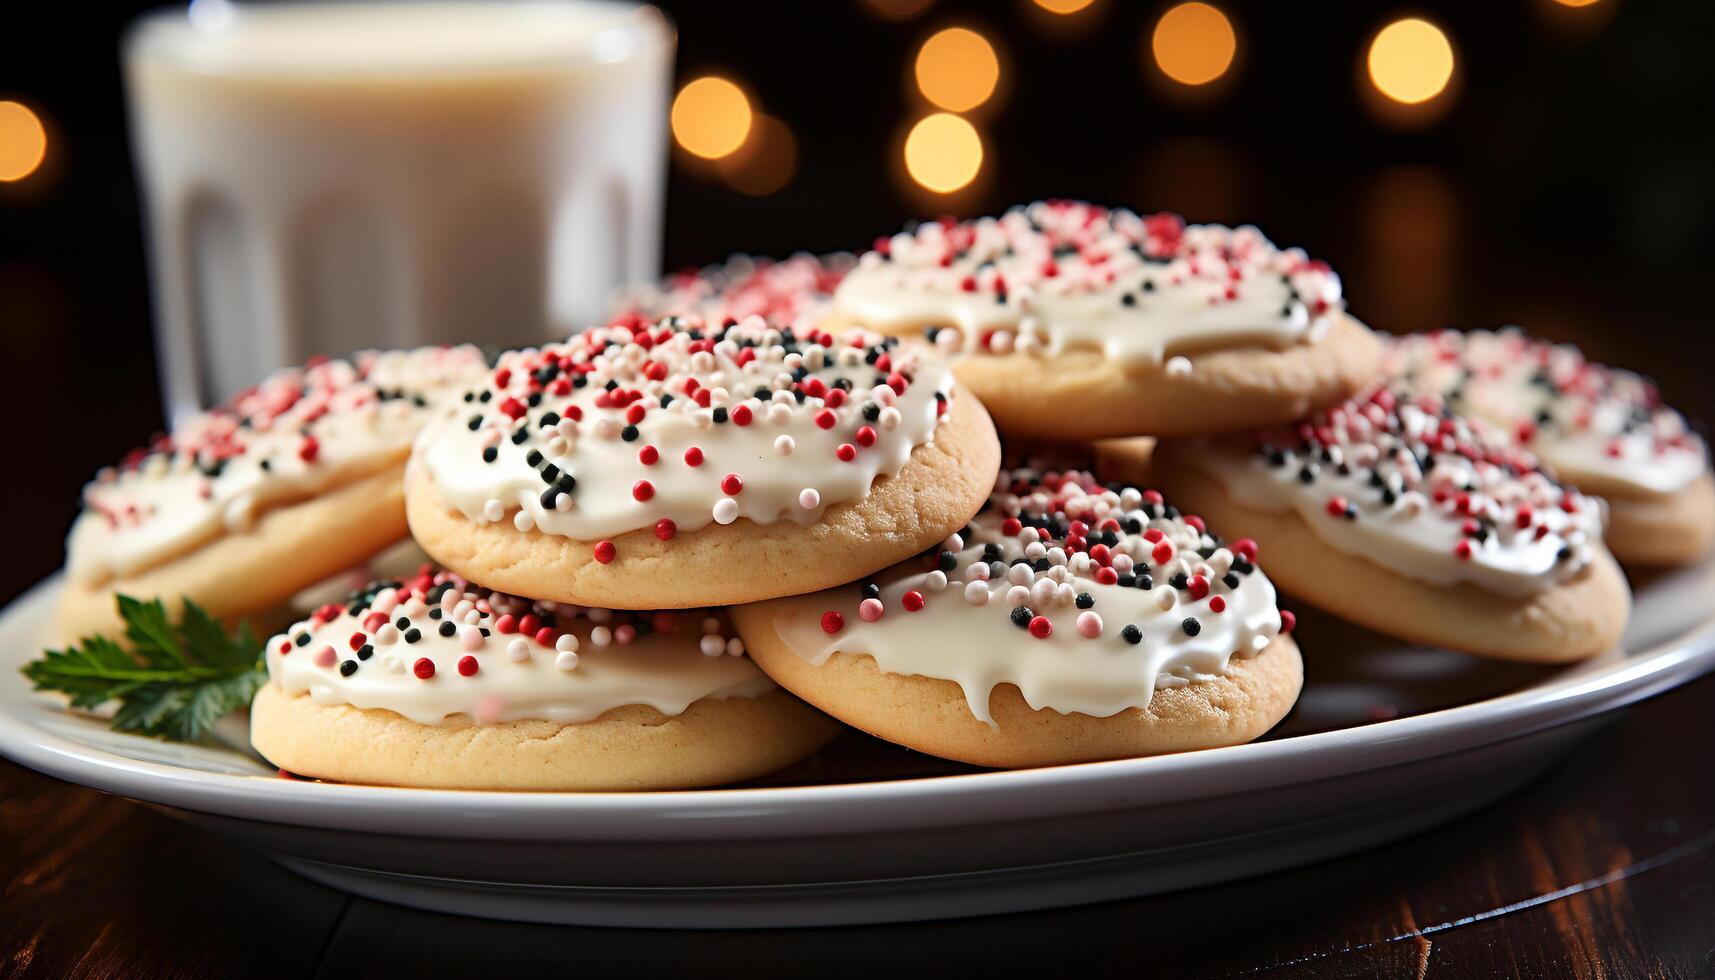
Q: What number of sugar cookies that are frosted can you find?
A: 8